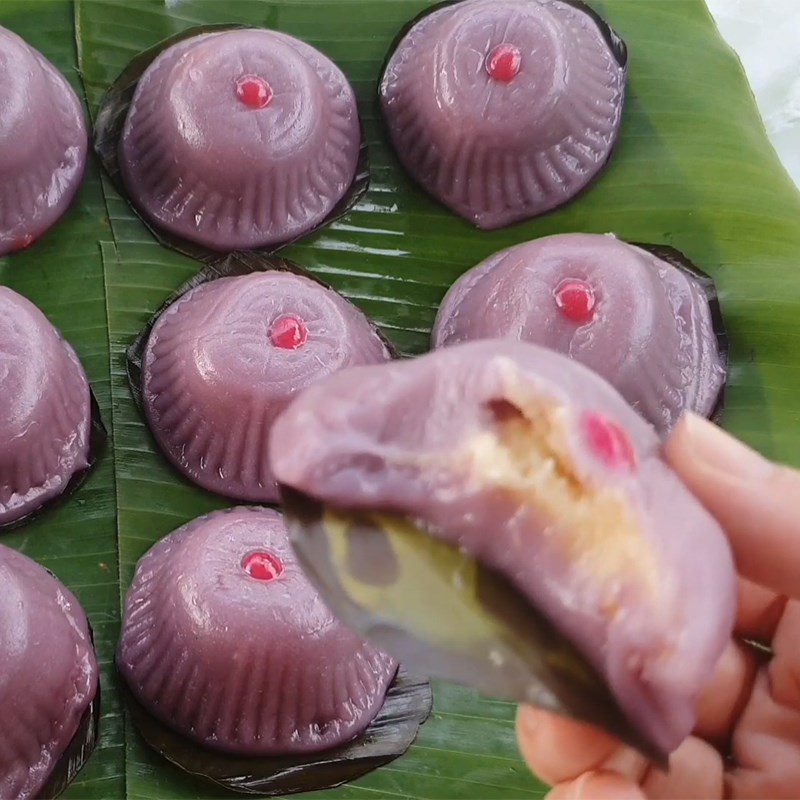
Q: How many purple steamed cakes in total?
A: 9